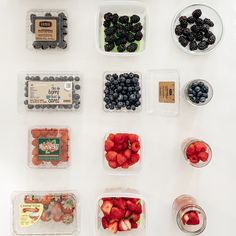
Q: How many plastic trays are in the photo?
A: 8